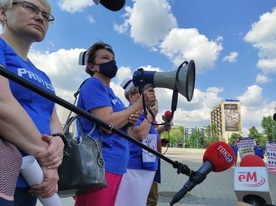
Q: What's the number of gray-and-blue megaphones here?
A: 1